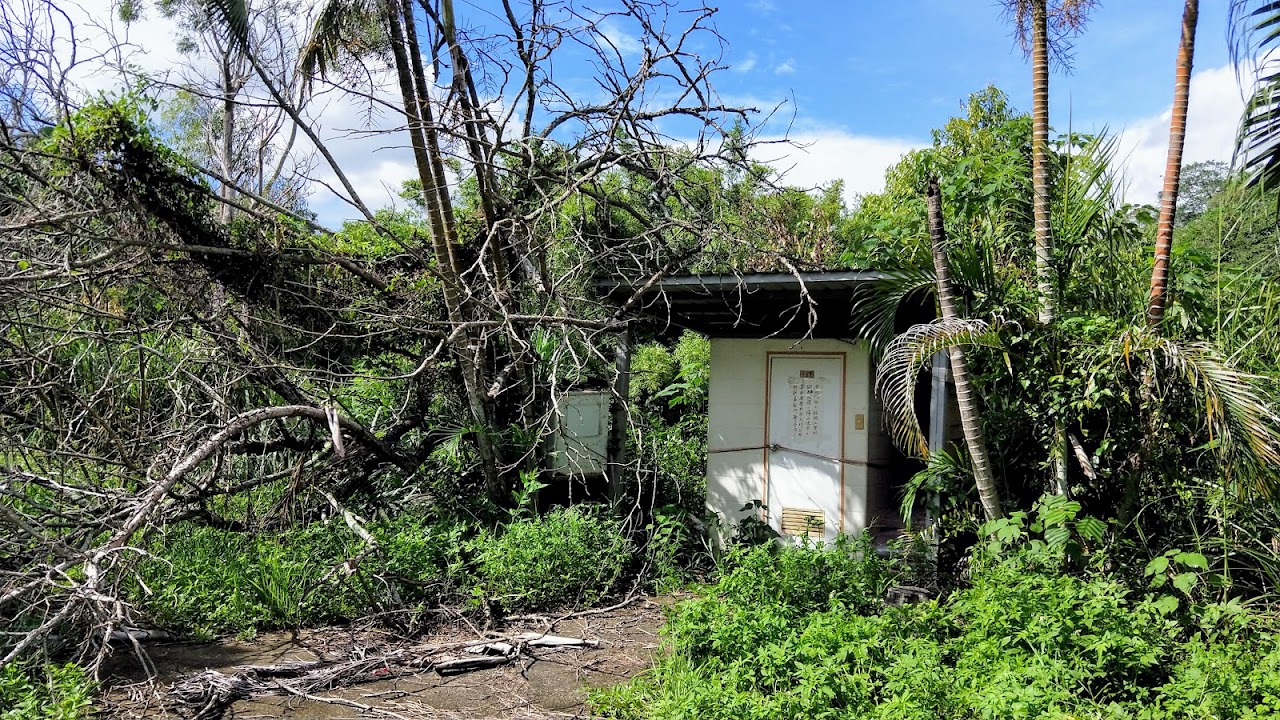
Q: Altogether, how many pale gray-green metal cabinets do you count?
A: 1